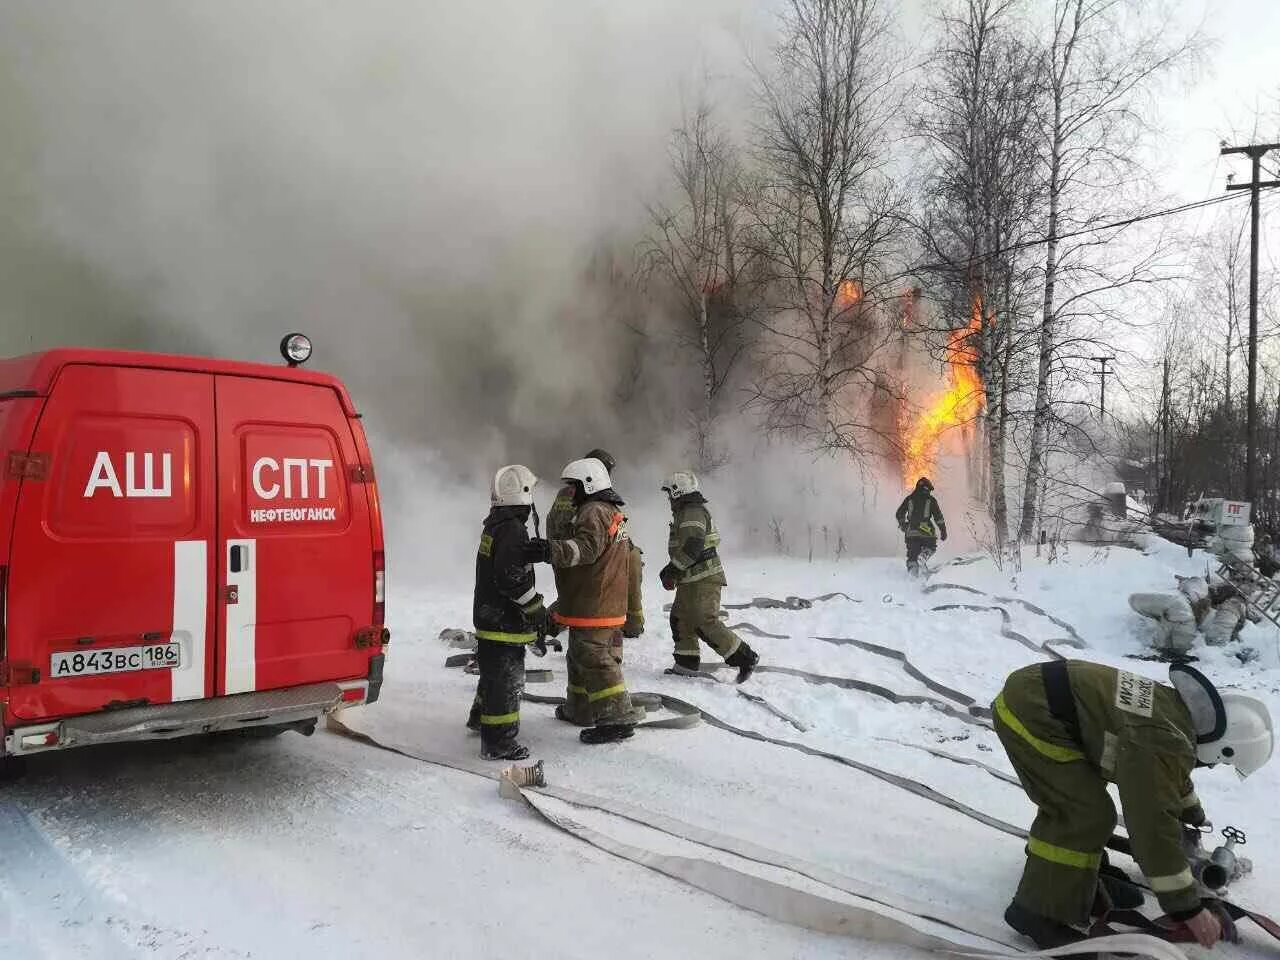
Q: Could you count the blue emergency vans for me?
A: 0